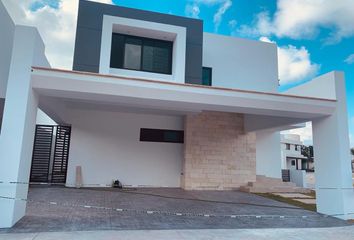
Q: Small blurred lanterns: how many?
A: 0